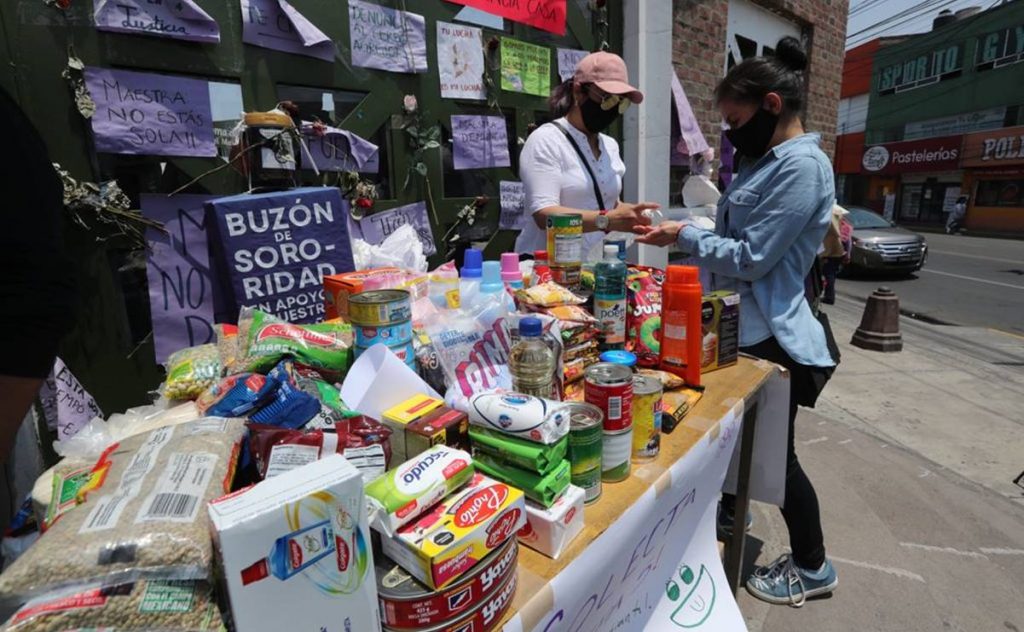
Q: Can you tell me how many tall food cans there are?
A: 5